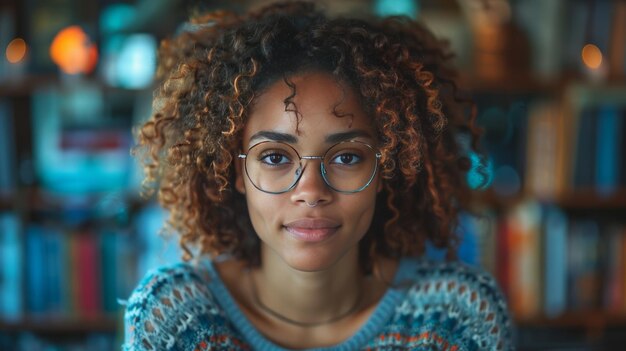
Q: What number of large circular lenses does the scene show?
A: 2